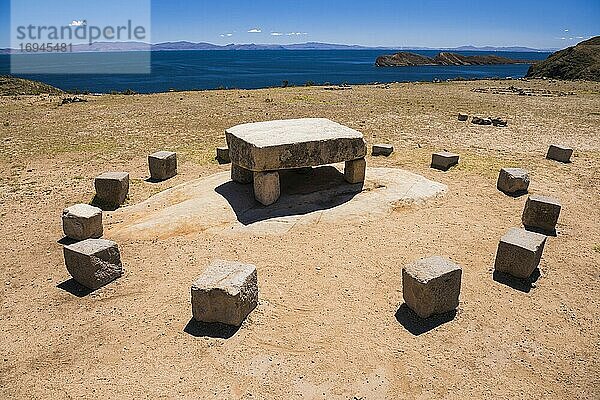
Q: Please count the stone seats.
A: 13